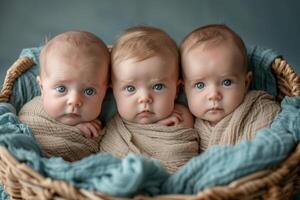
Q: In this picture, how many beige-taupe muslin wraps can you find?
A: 3